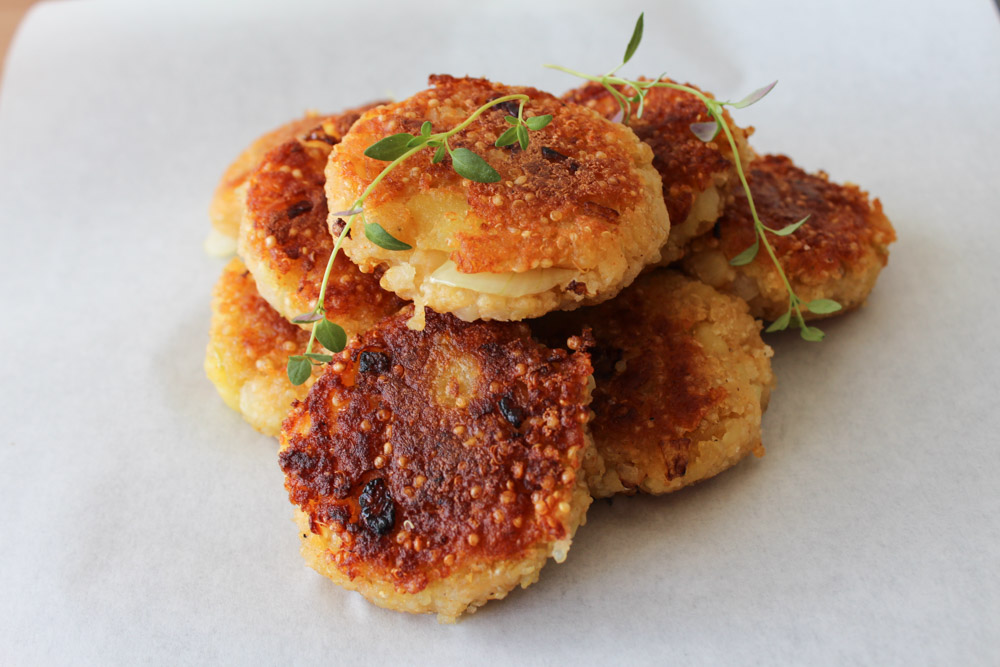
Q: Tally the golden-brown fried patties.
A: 8